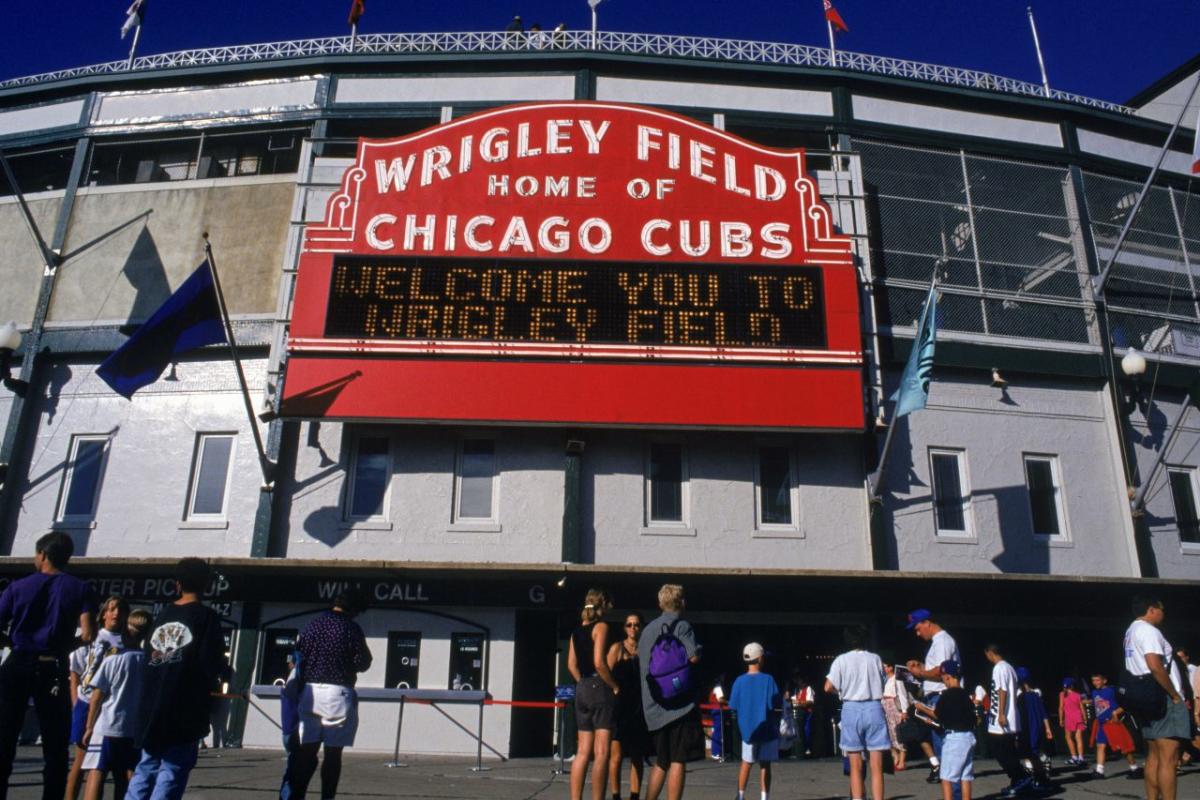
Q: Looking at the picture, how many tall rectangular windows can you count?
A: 9